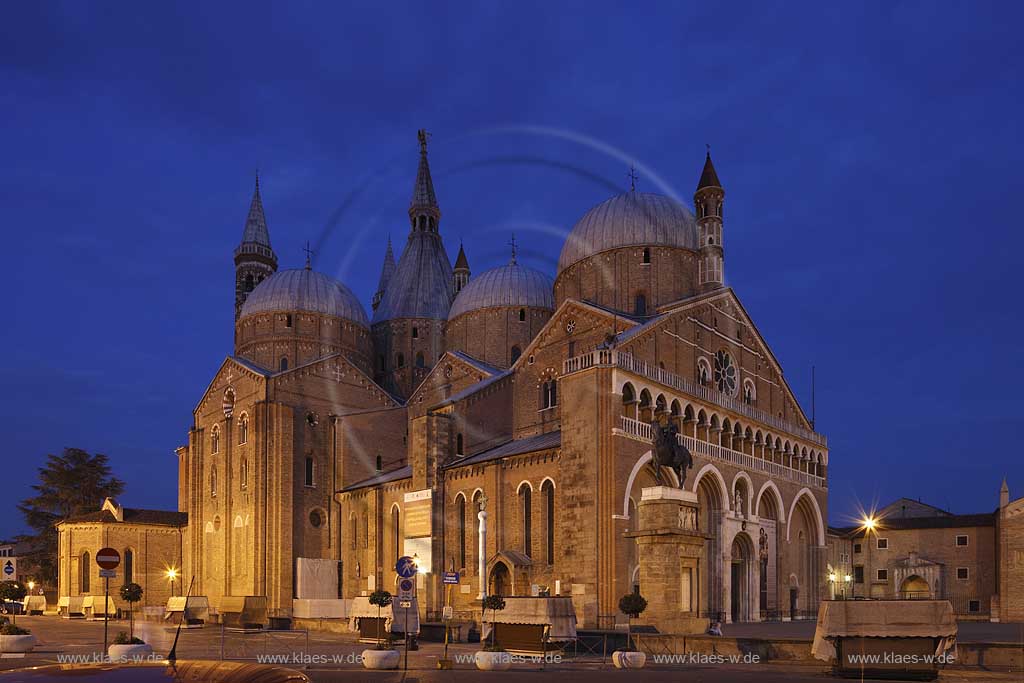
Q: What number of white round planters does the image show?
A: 5